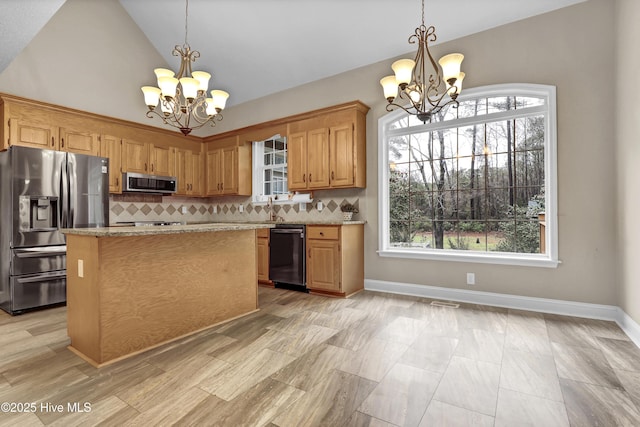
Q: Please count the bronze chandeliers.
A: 2